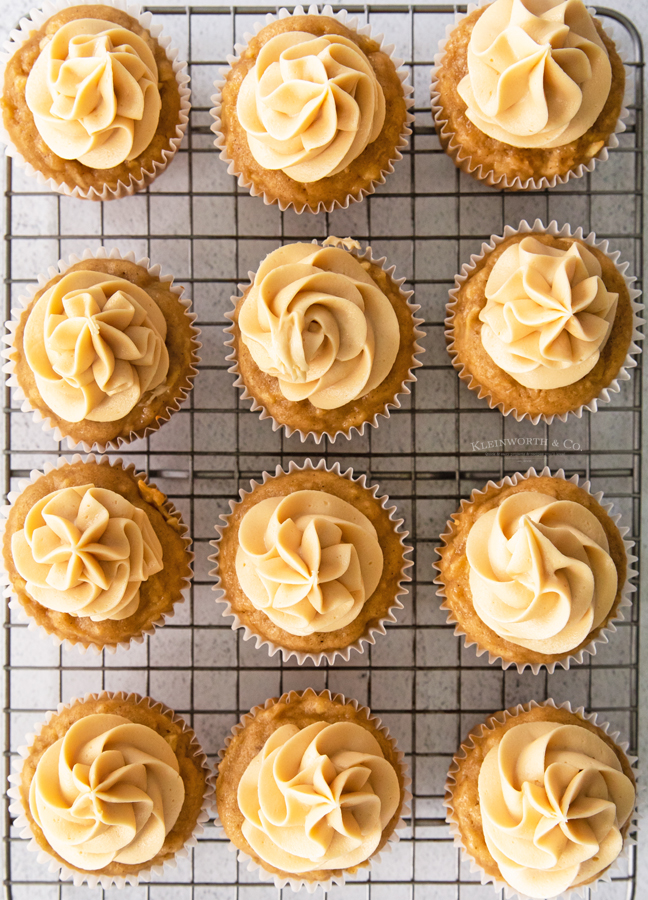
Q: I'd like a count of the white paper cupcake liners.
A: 12